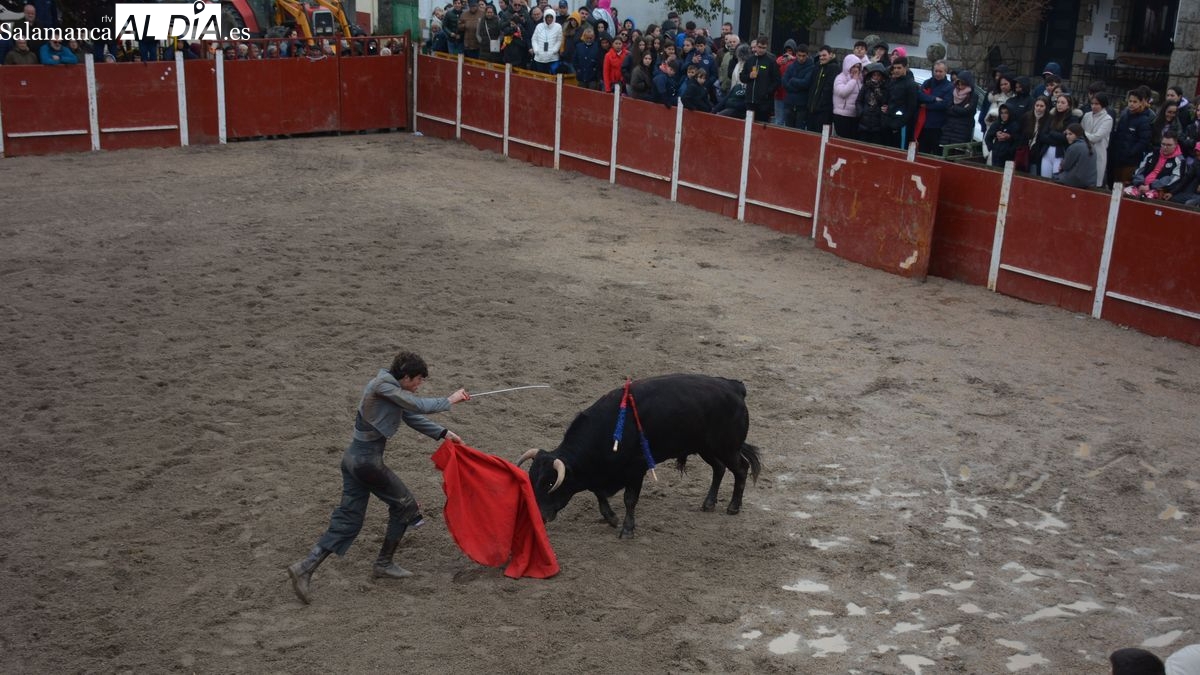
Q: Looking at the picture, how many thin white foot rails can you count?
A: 11